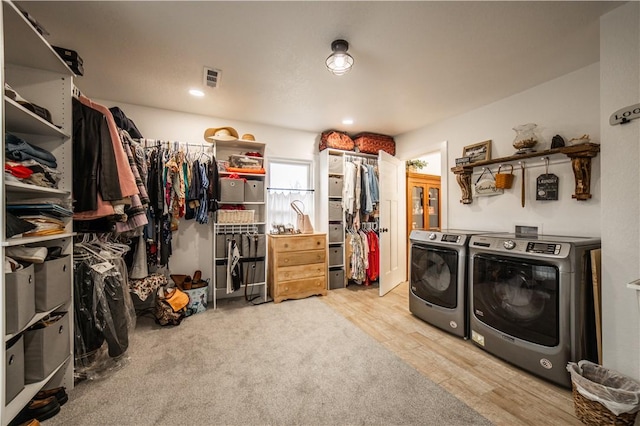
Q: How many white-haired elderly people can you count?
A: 0